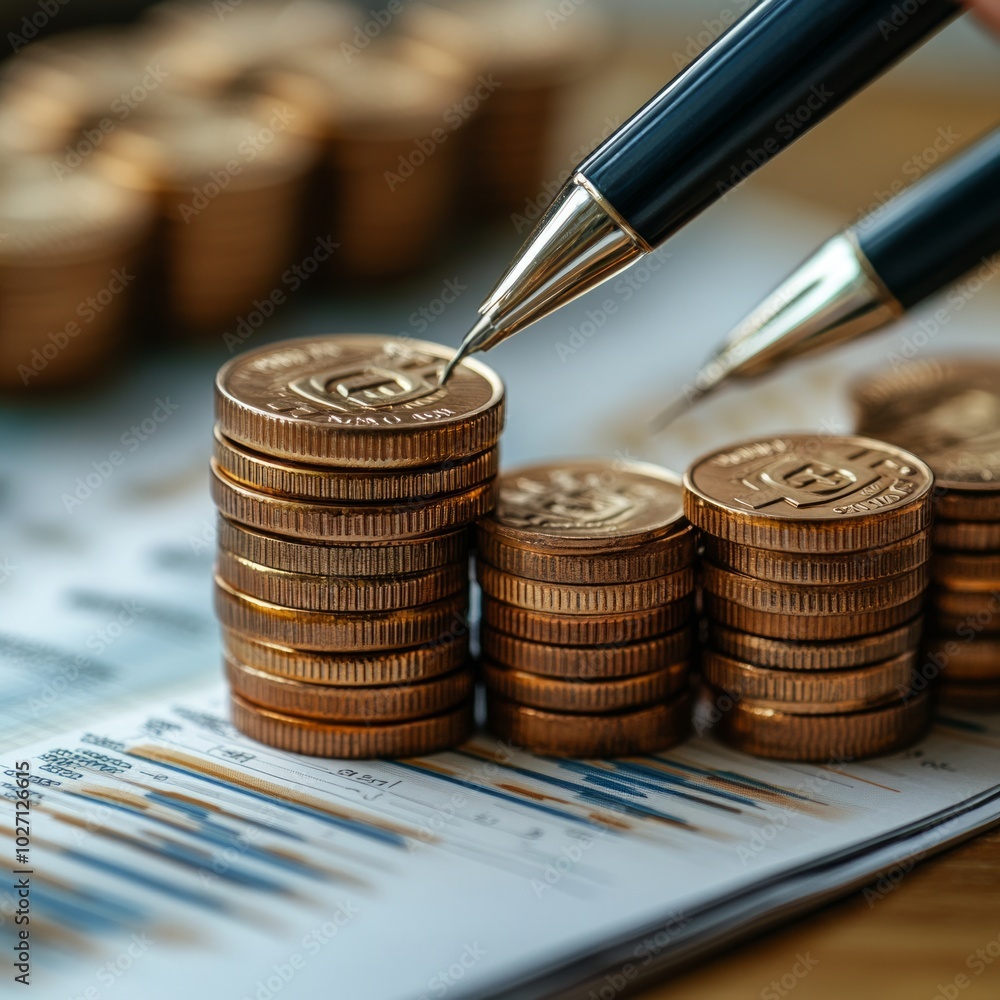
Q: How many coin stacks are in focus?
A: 3